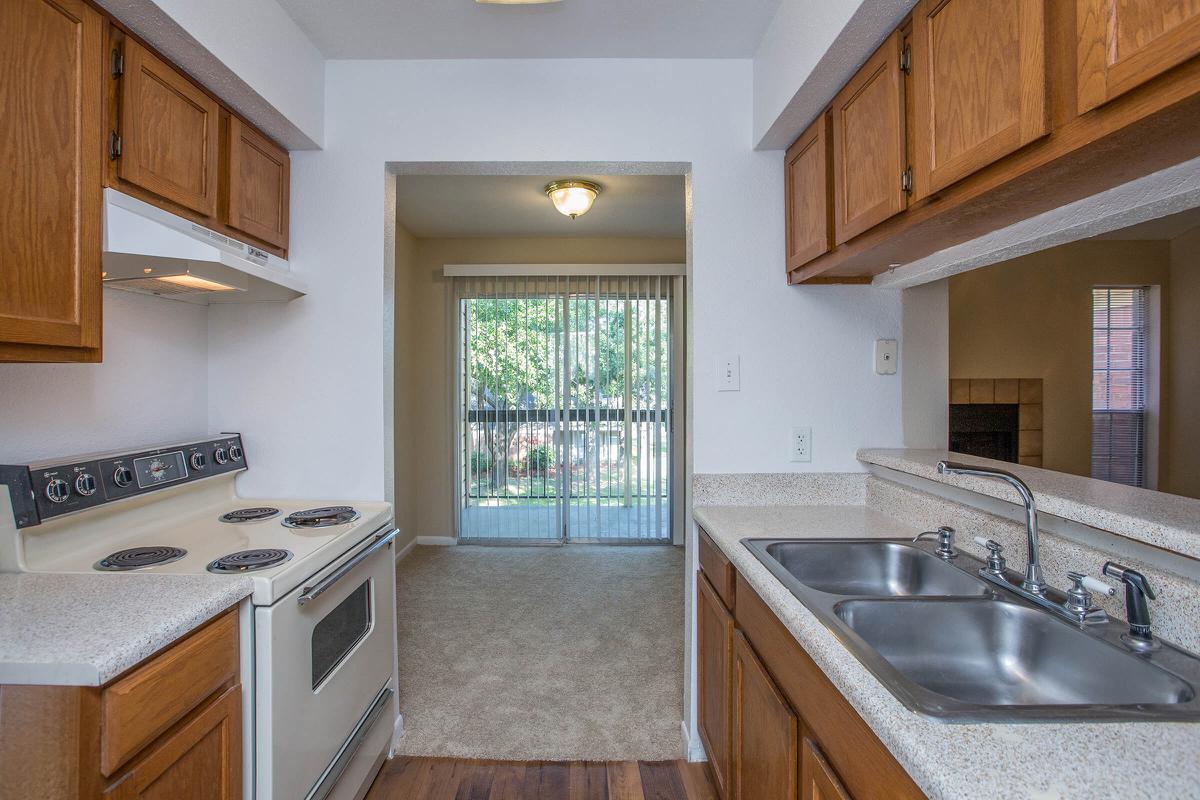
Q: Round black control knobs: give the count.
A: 6